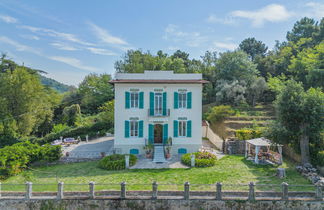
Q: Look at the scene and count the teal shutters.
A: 12